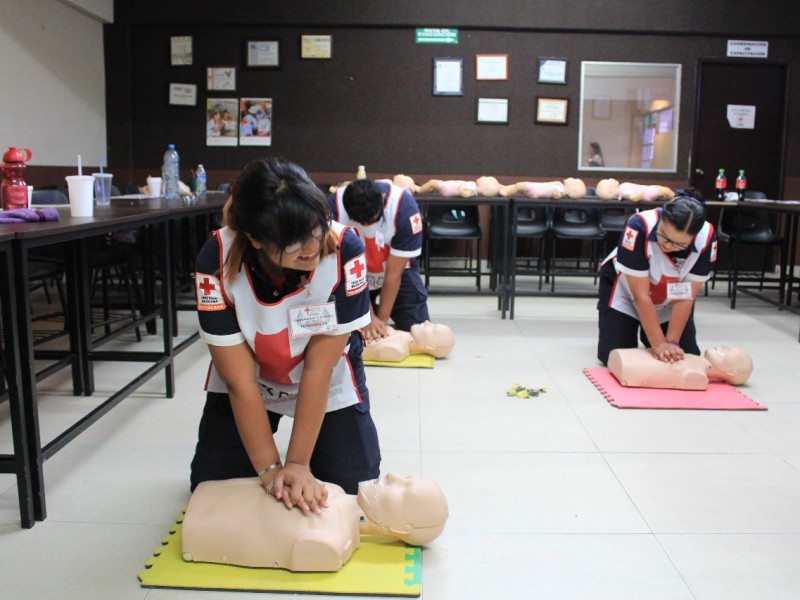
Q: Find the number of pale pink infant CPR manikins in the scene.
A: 4